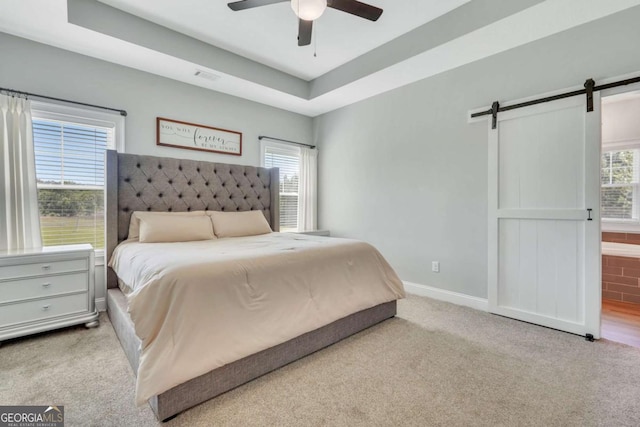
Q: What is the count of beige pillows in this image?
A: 3